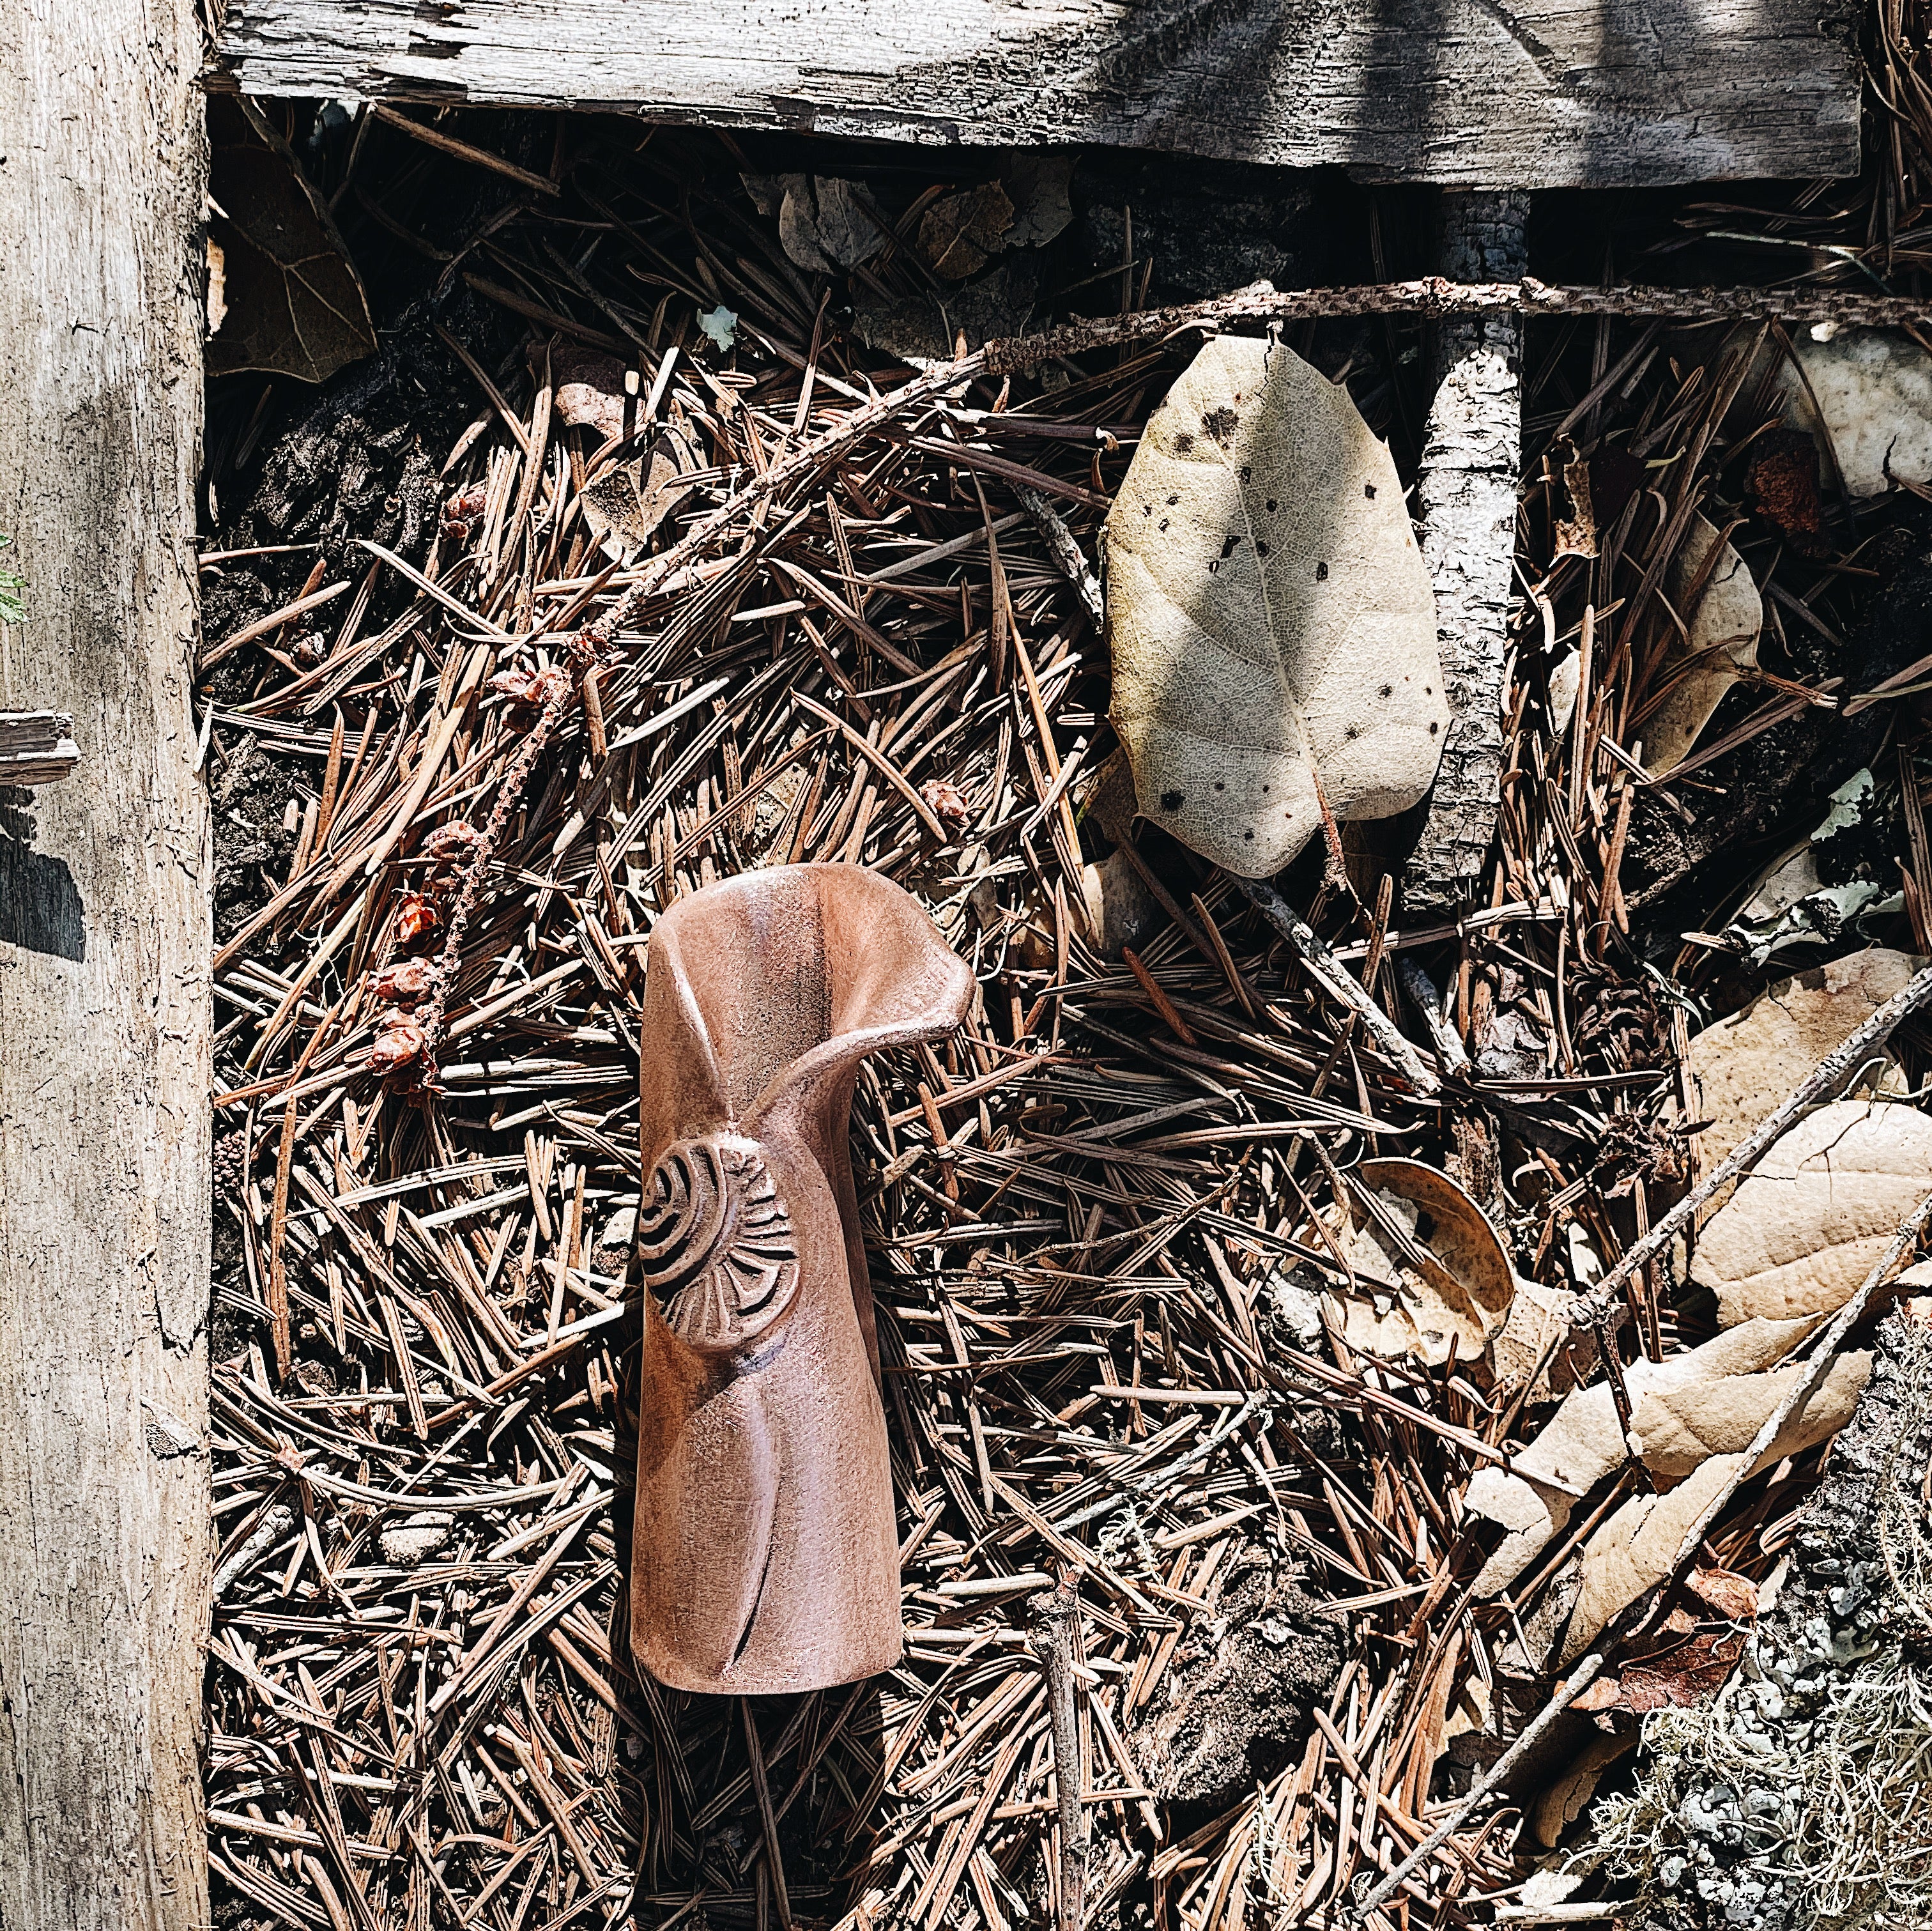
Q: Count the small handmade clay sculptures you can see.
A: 1